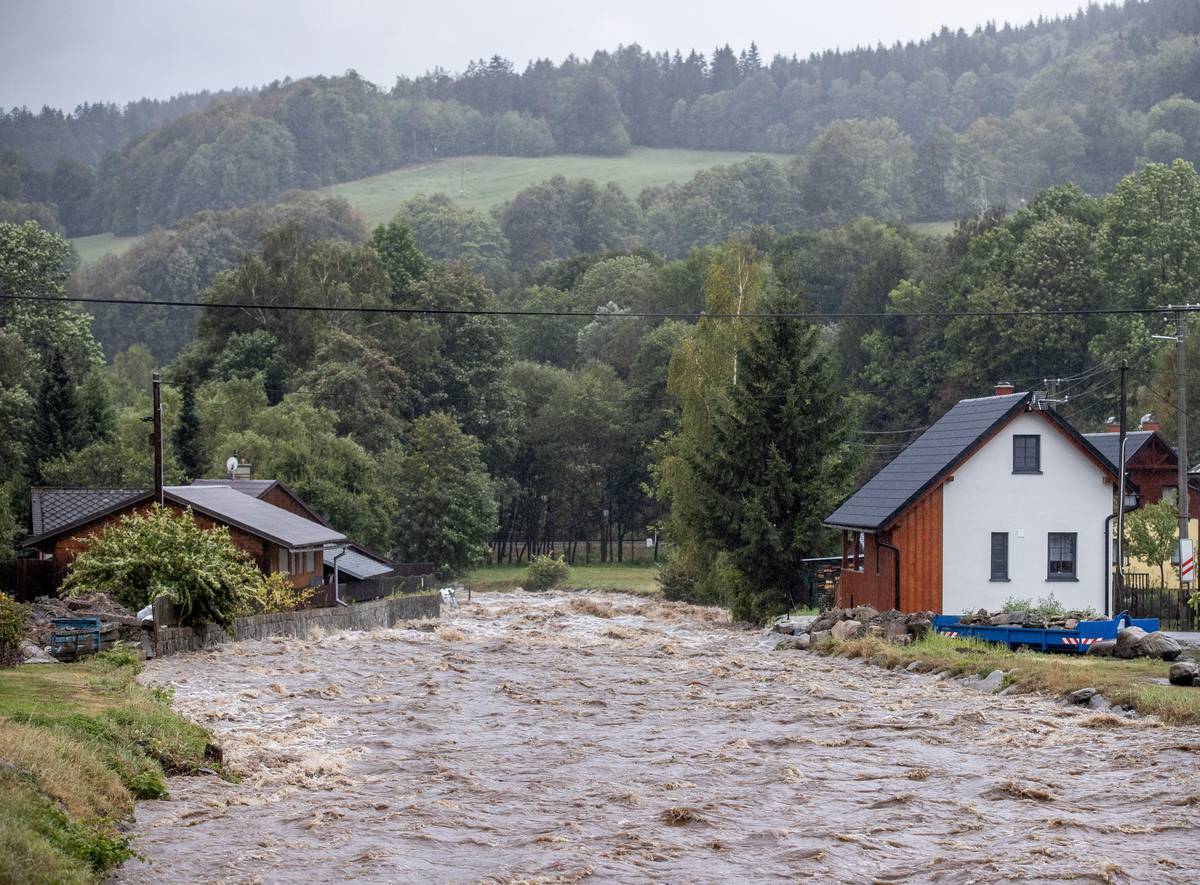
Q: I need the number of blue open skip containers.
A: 1